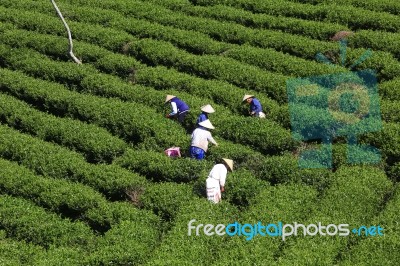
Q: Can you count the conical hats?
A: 5